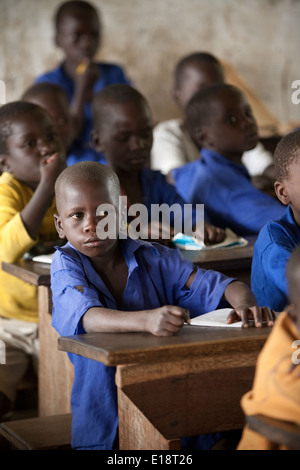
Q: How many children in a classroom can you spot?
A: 9